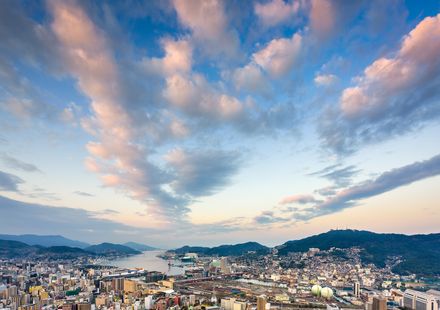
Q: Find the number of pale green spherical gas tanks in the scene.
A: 2